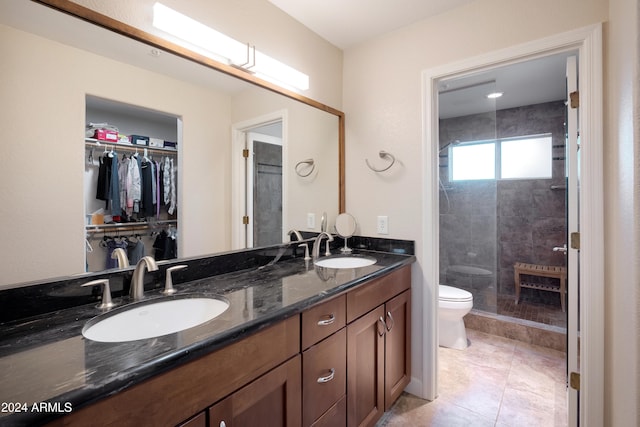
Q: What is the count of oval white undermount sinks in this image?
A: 2